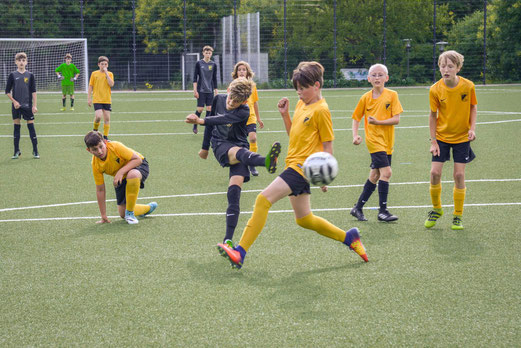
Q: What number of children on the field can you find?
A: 10